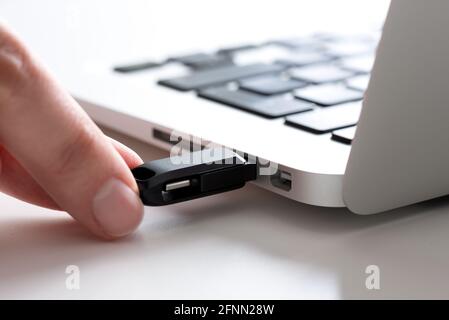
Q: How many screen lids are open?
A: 1